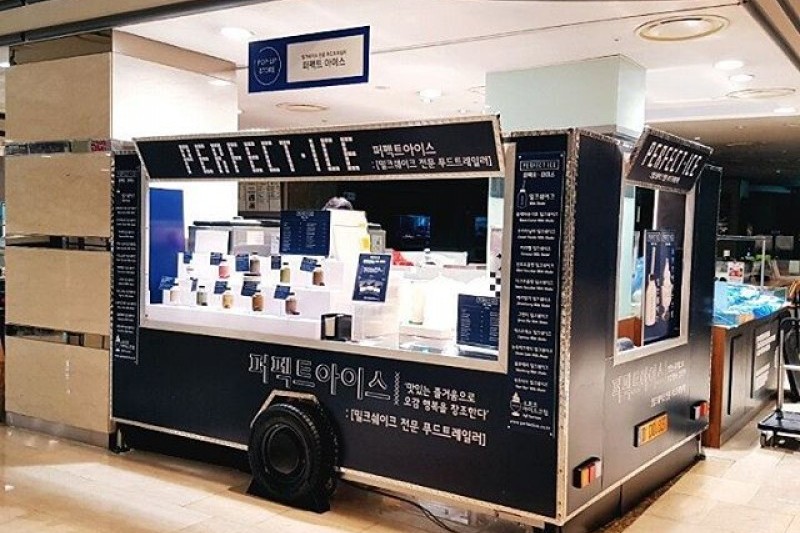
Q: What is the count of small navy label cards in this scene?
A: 10